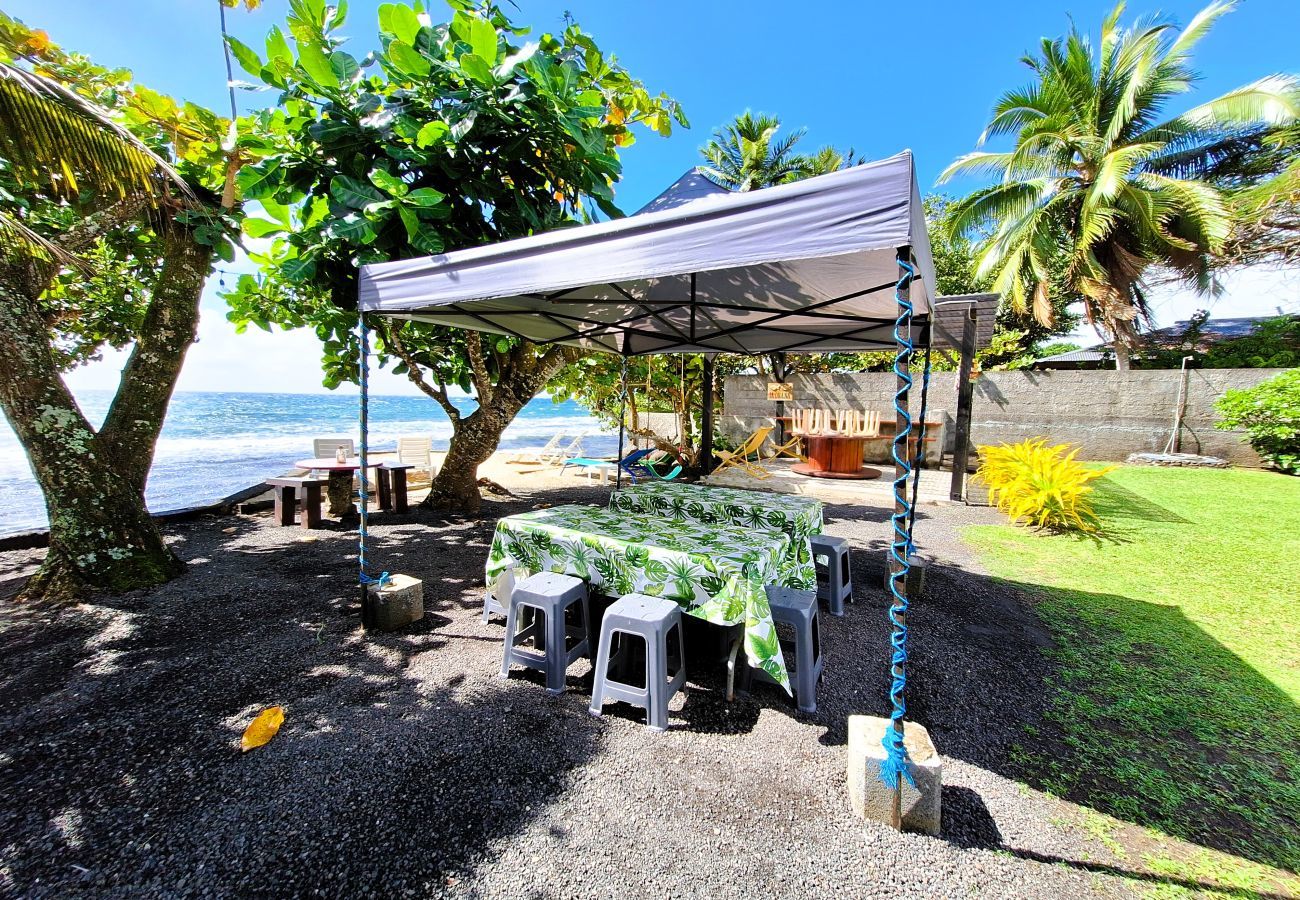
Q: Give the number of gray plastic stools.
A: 5